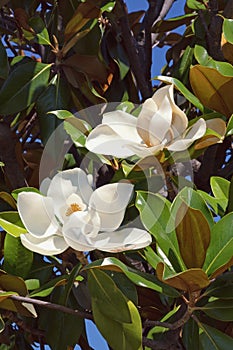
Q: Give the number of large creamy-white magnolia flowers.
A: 2